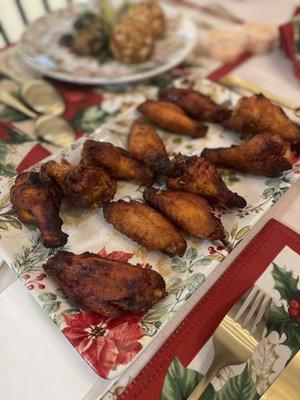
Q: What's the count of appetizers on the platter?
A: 12